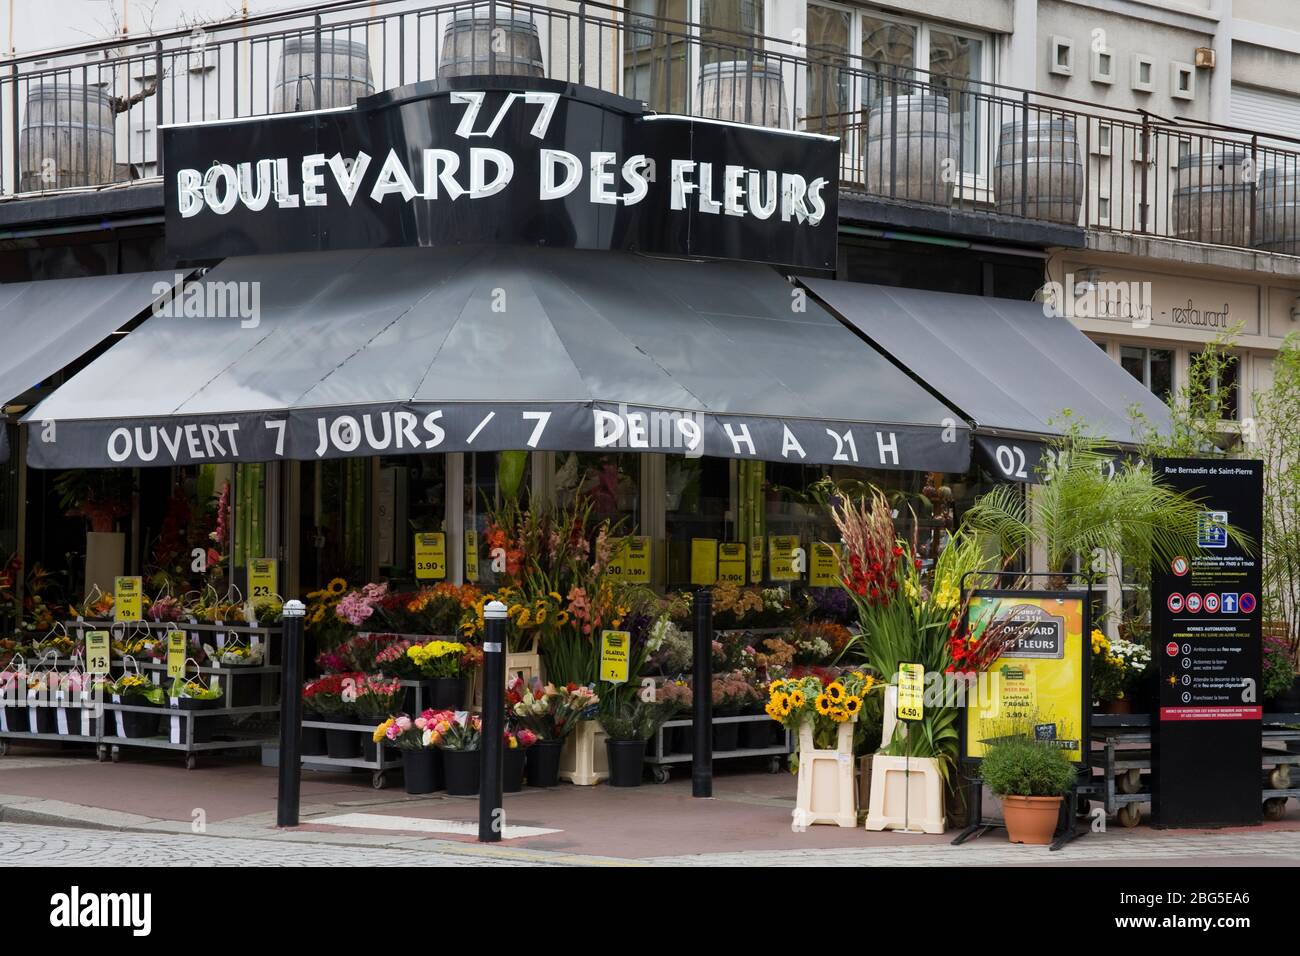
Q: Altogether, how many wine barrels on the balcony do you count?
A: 8